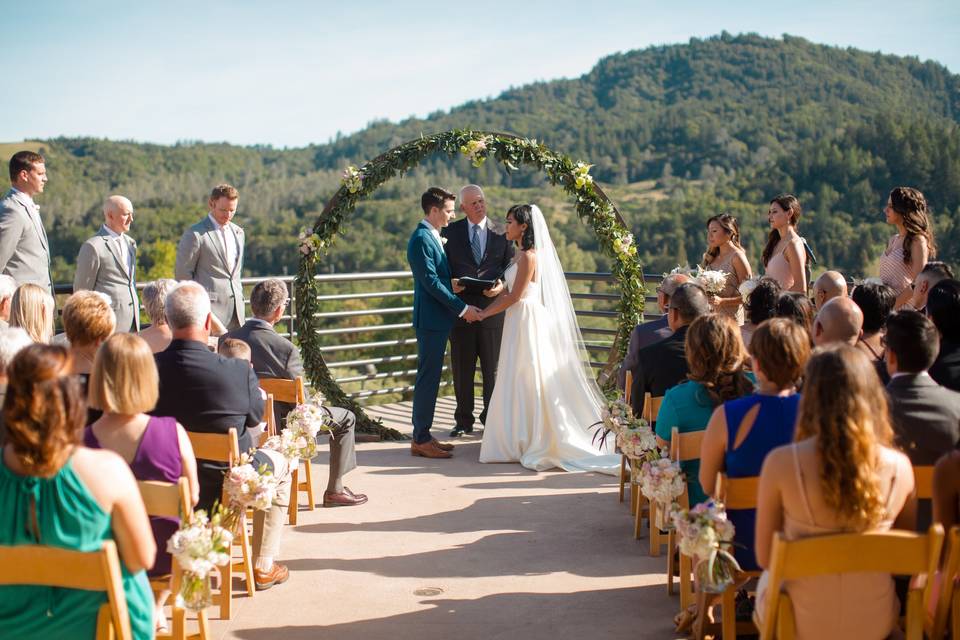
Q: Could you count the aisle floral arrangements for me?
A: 8